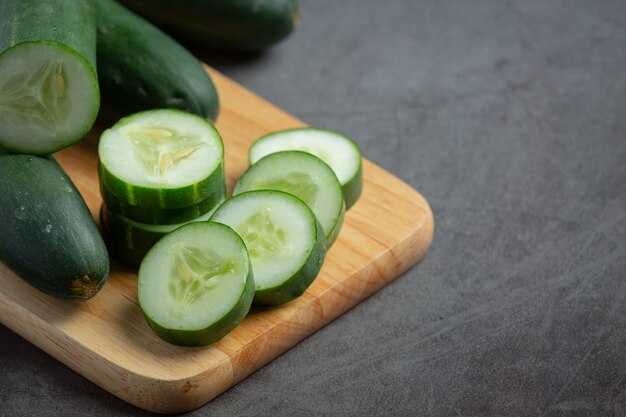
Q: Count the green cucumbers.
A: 4